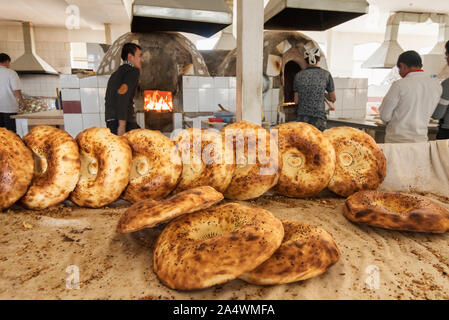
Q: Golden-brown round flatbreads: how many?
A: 12